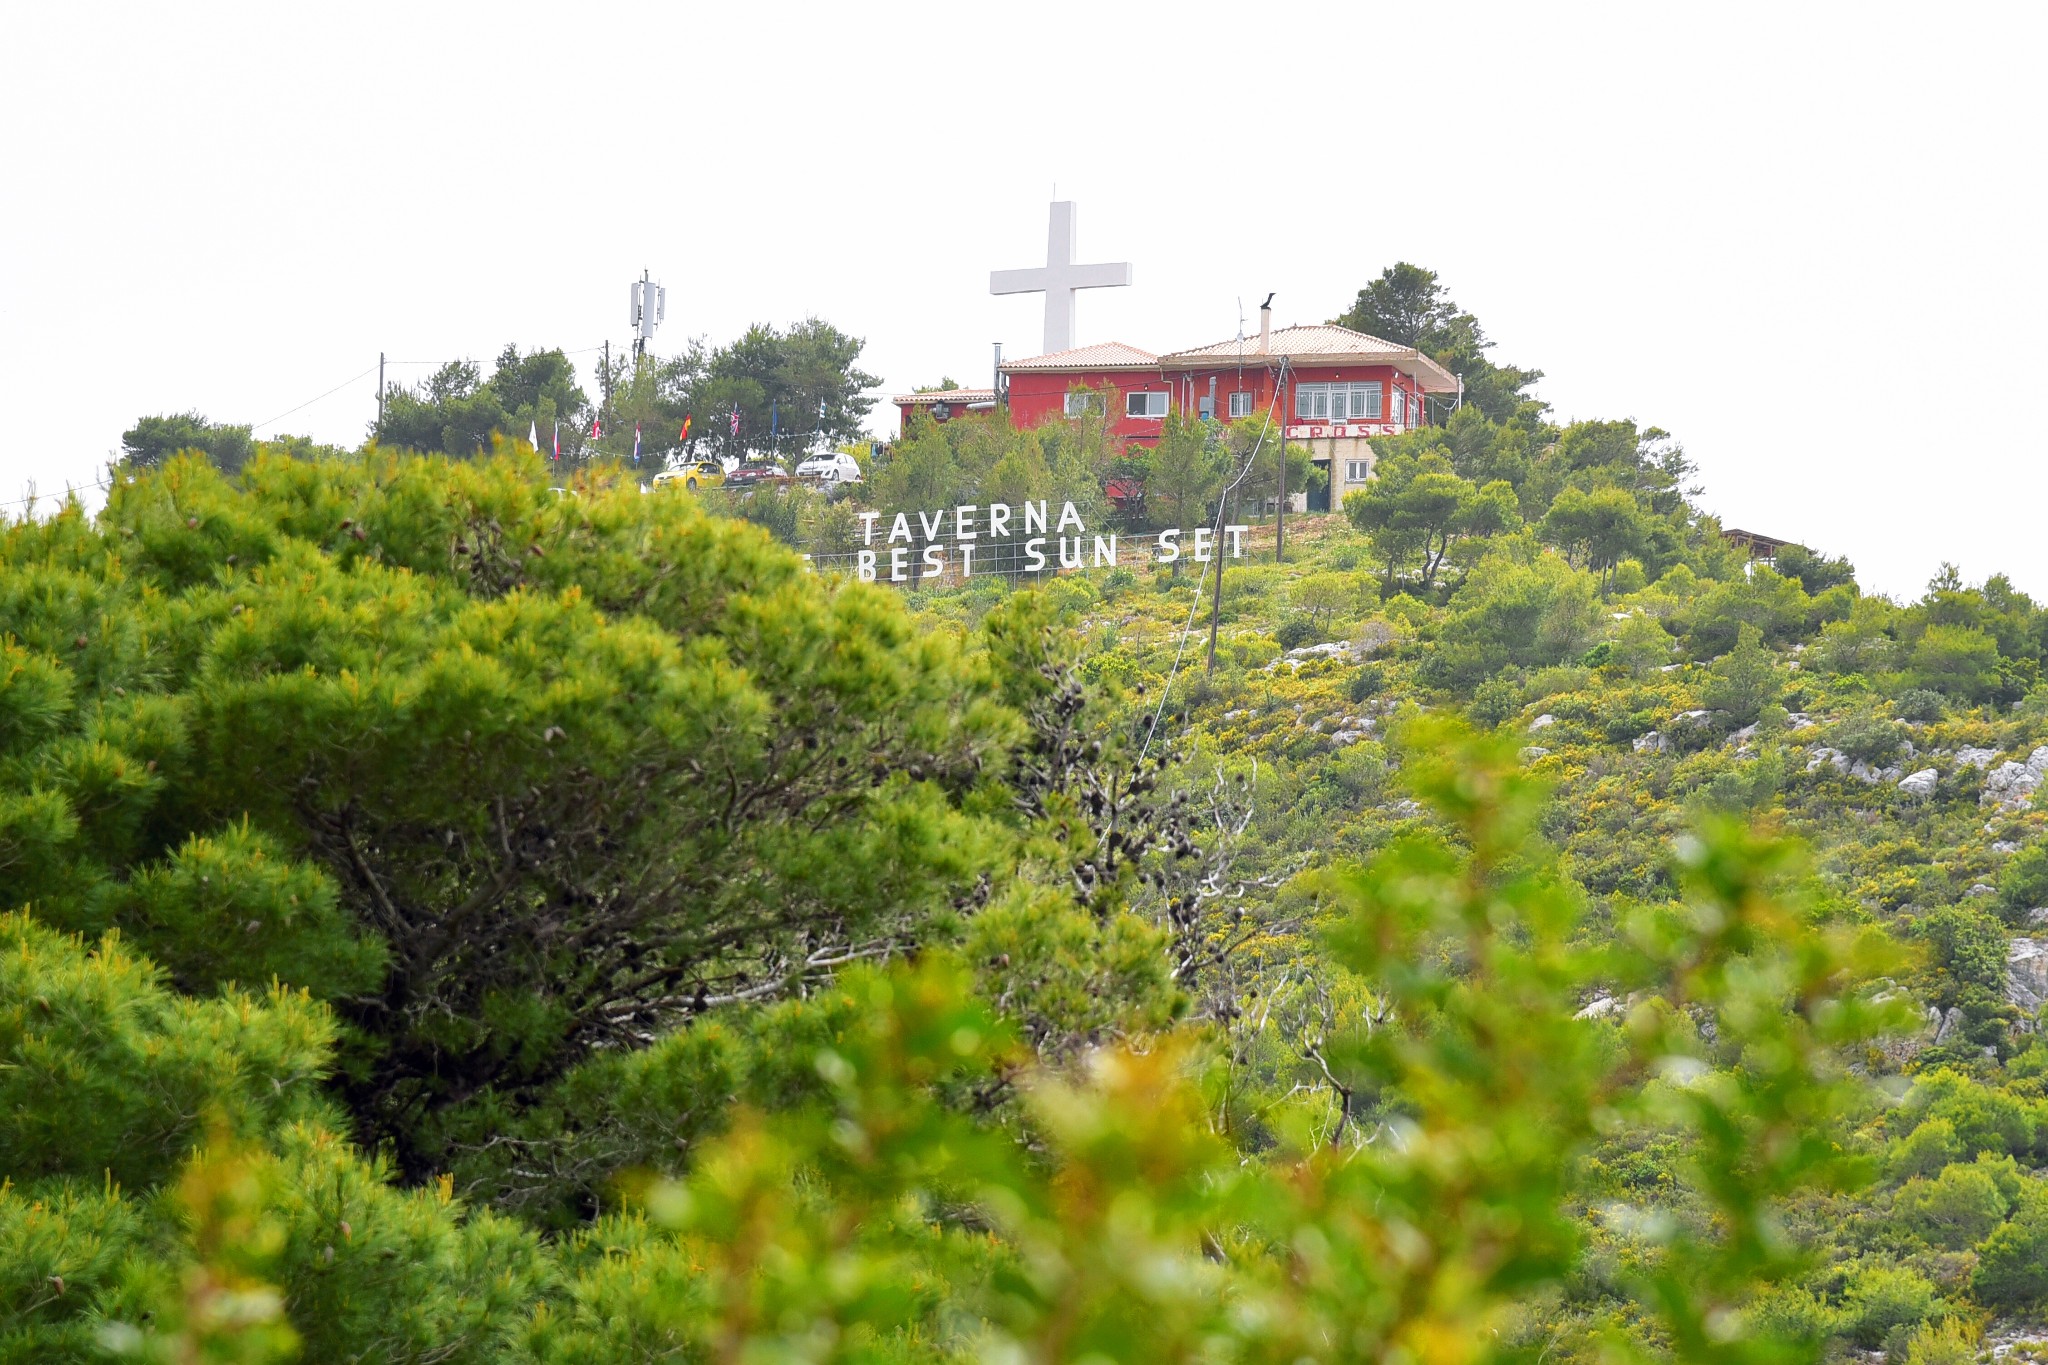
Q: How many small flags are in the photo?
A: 8